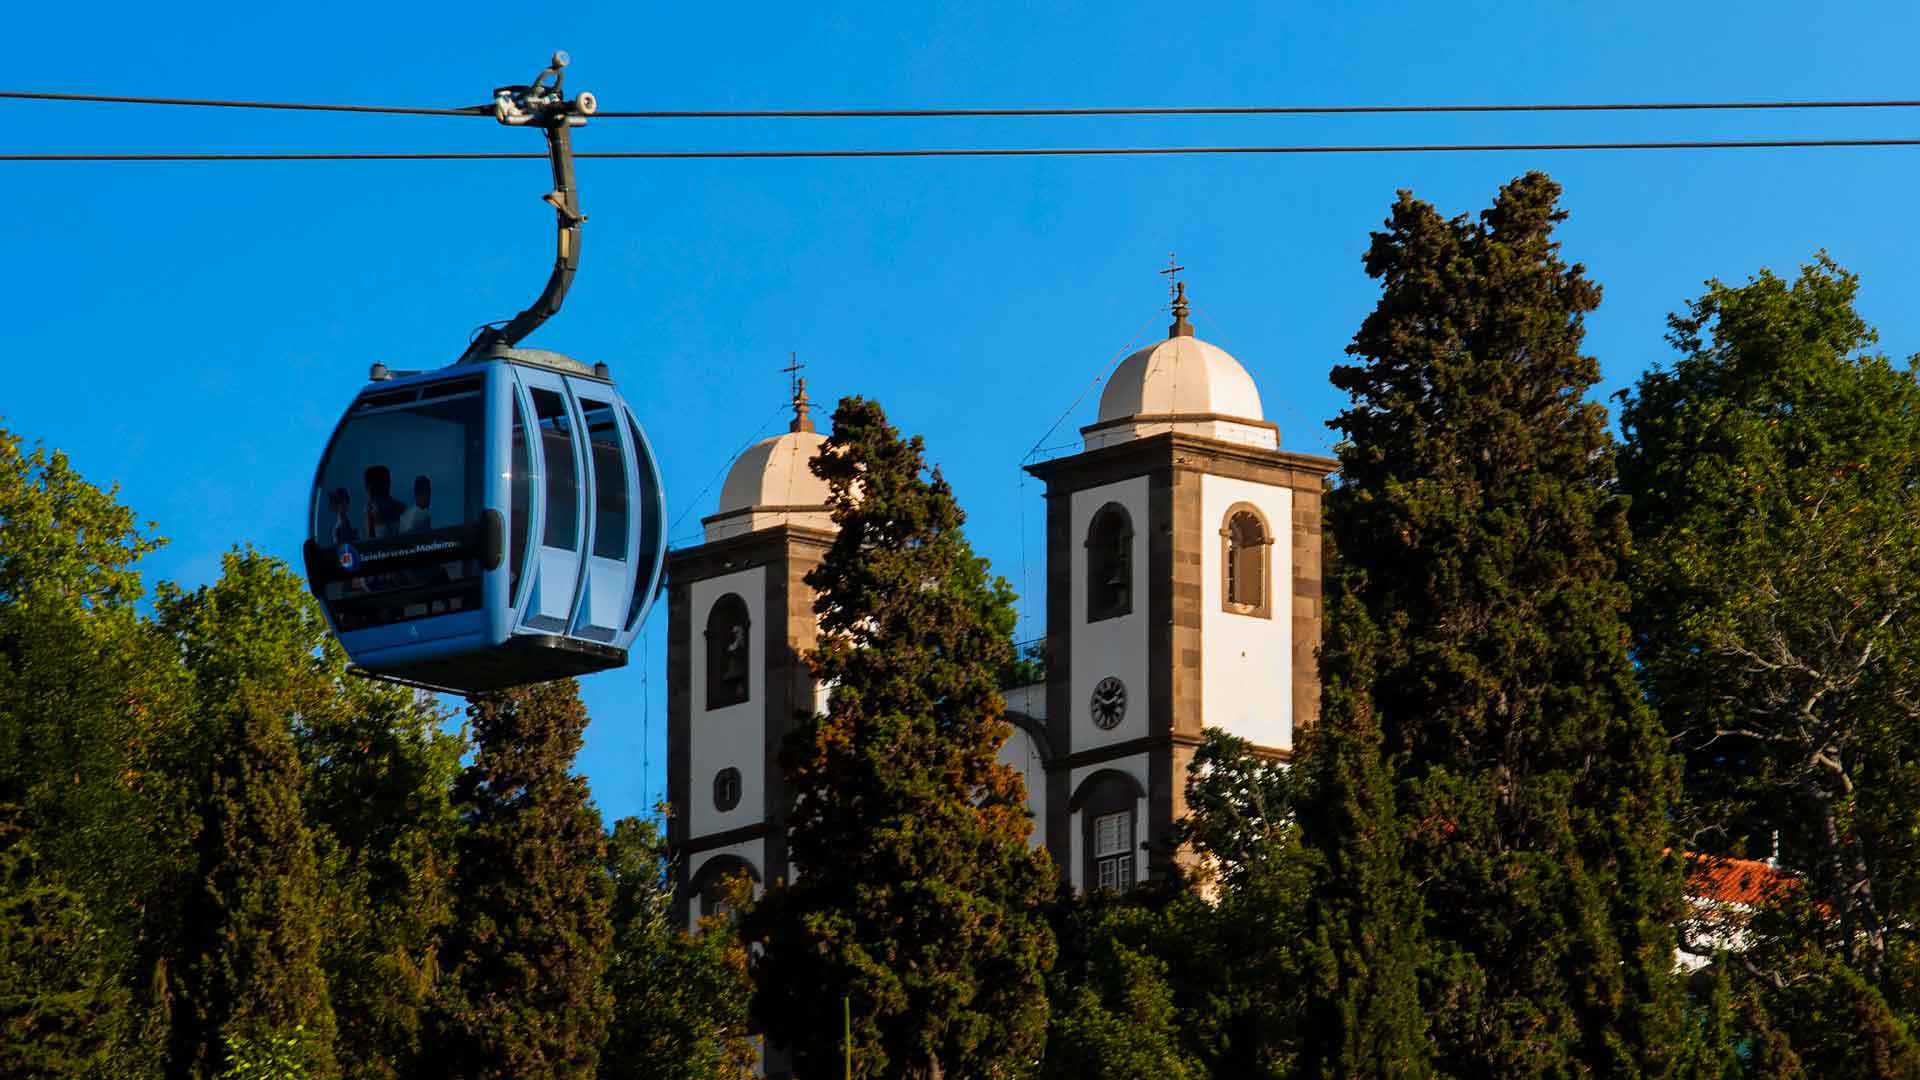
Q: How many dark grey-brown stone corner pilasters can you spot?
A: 5